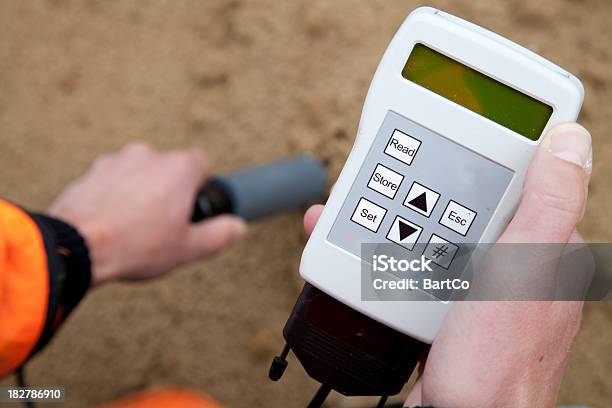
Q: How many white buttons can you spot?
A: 7